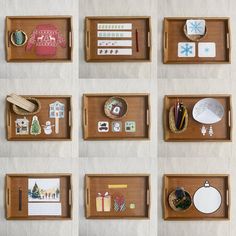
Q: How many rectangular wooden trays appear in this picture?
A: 9